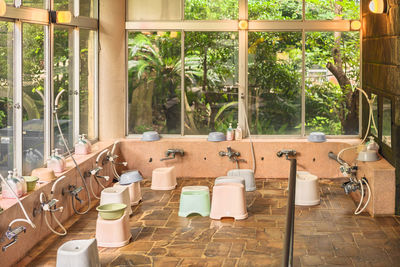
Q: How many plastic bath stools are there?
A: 11